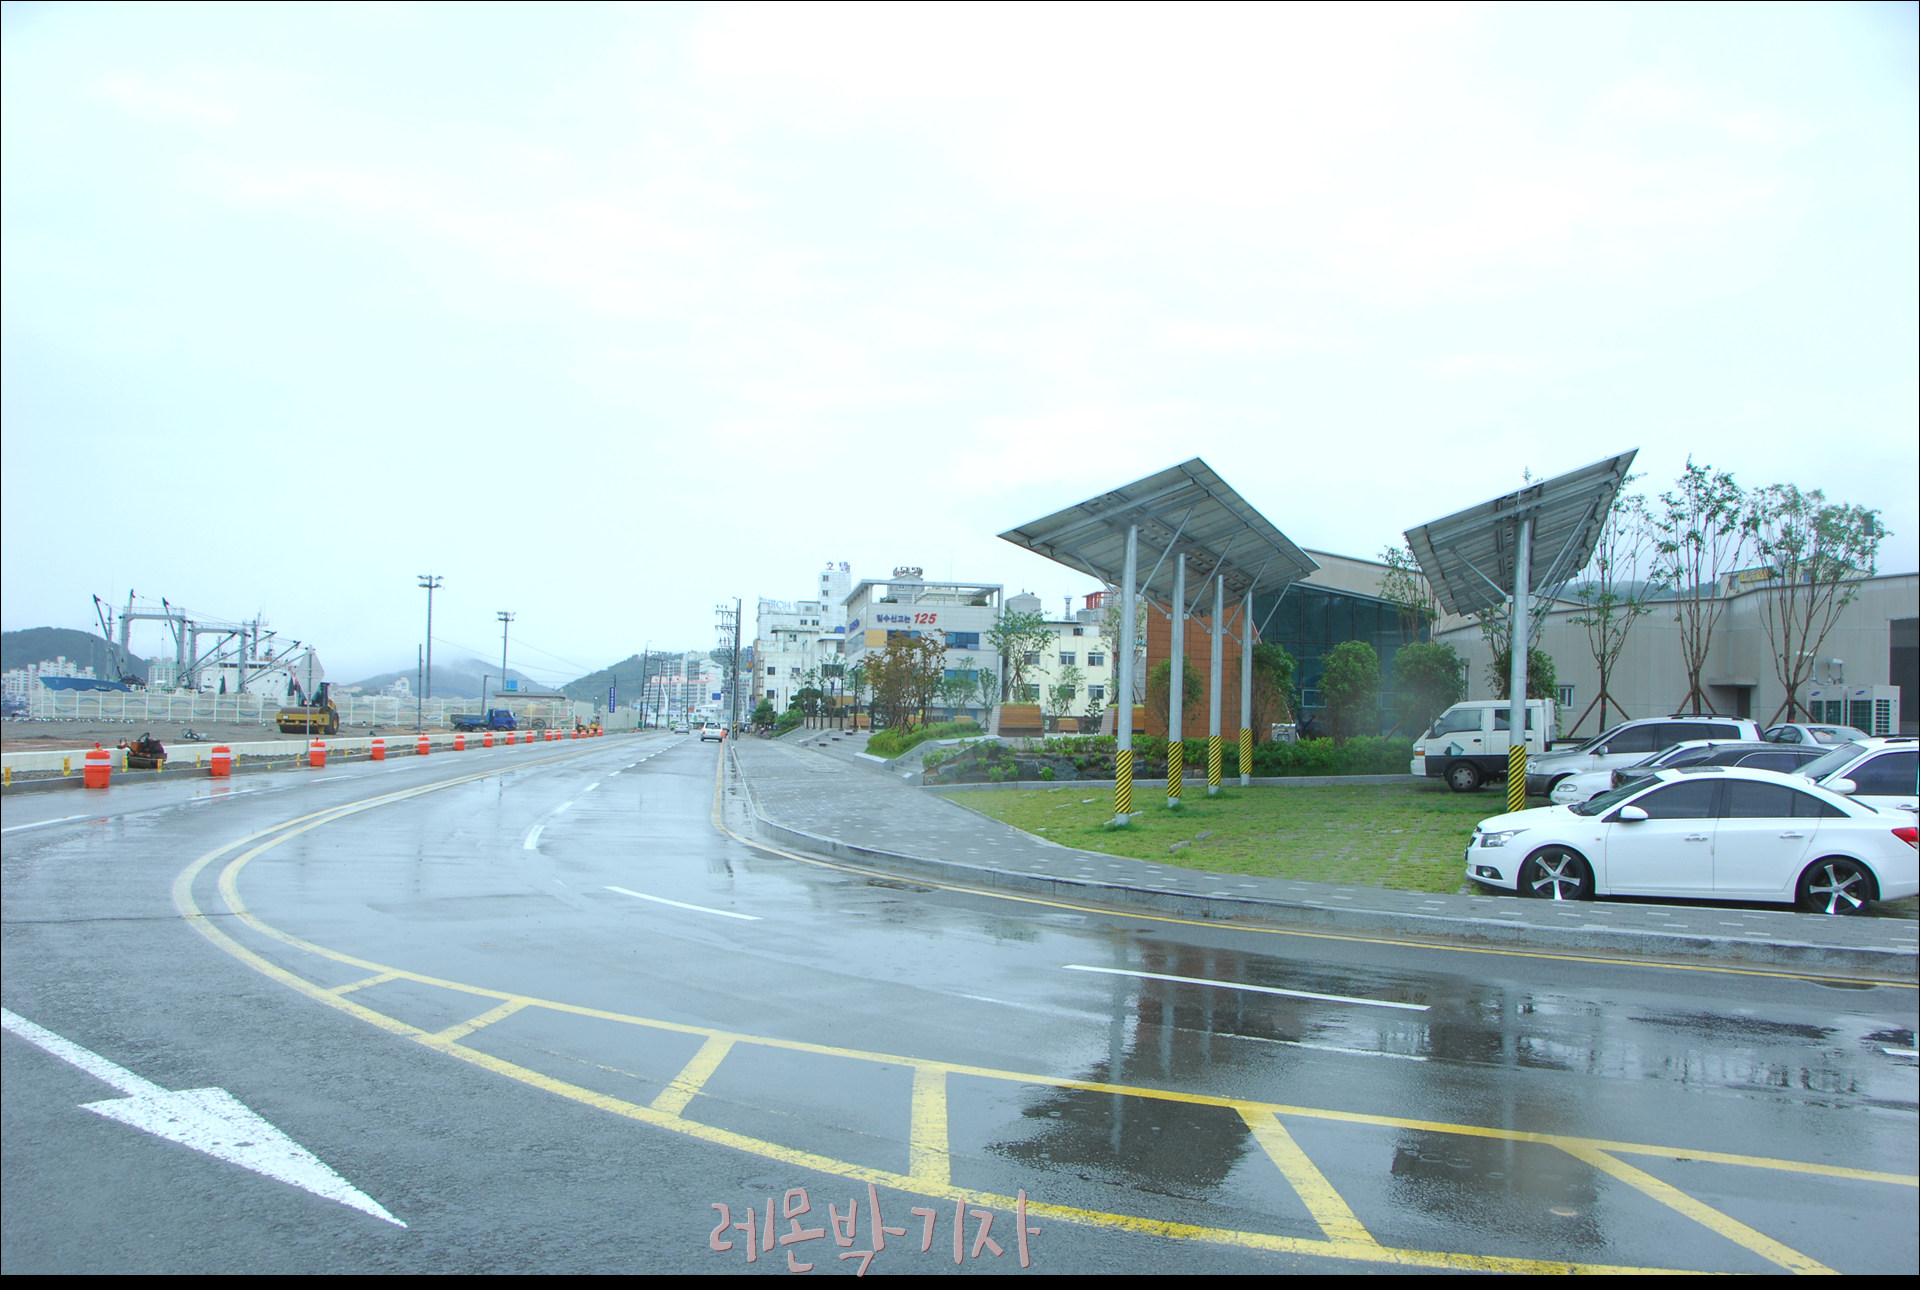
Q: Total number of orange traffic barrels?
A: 15